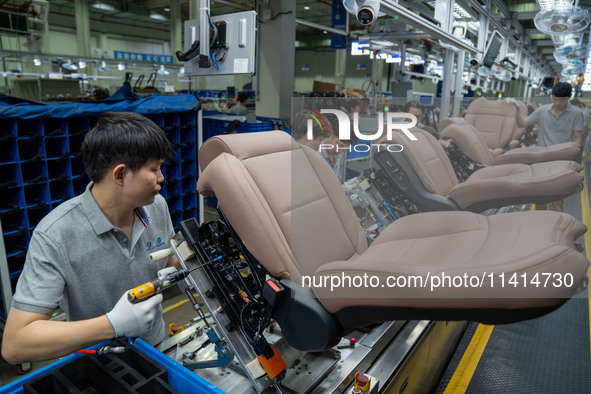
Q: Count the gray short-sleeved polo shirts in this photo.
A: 2